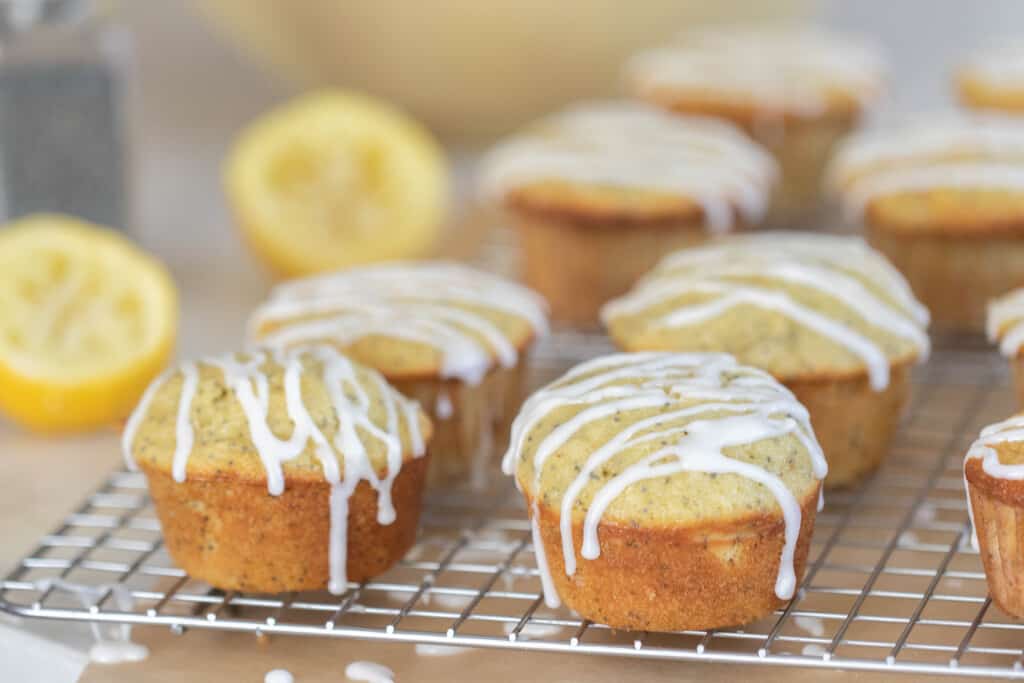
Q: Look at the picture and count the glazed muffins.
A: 10